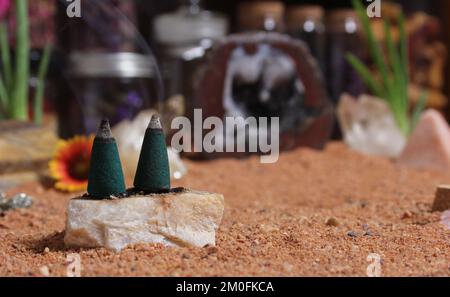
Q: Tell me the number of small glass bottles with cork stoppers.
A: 3